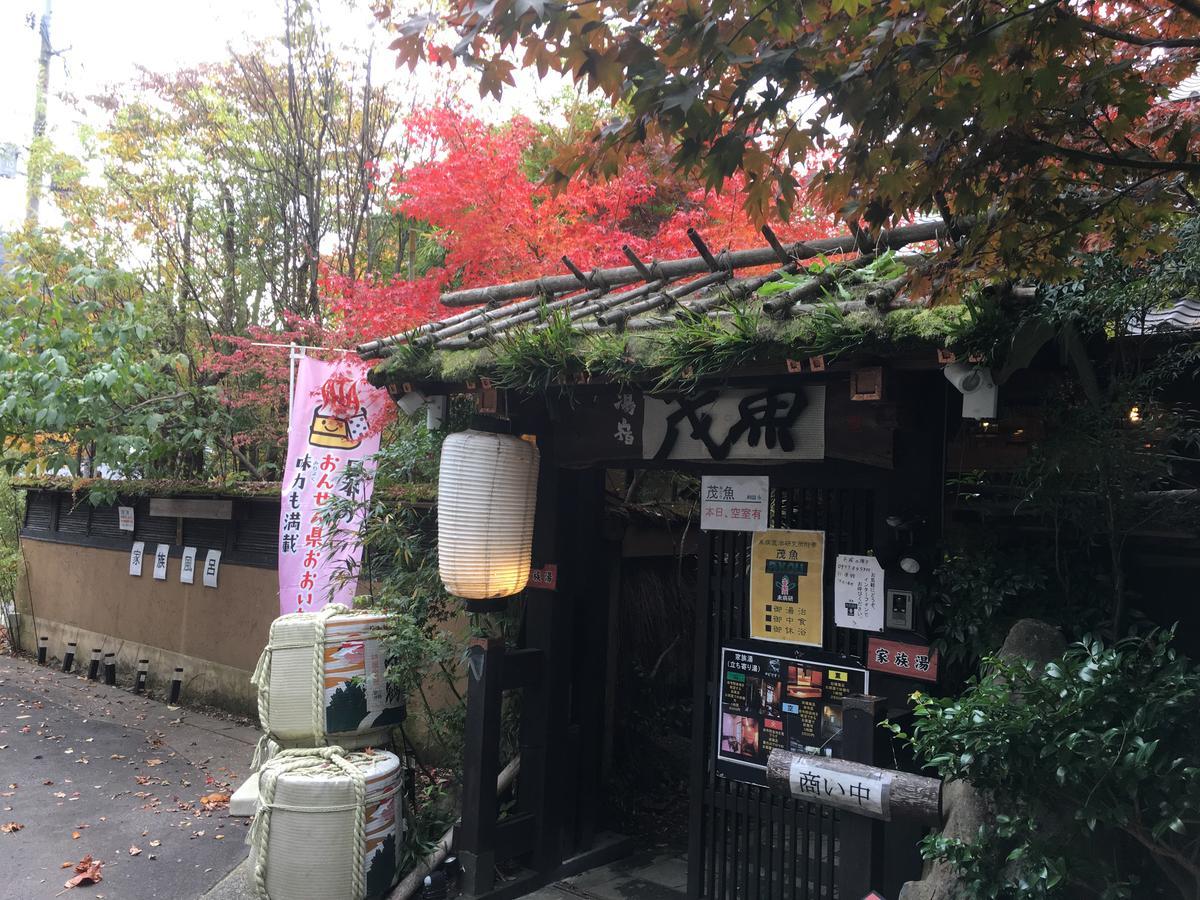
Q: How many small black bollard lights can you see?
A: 6